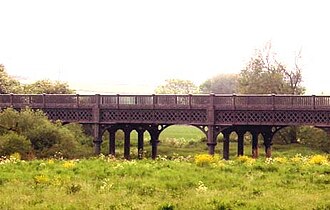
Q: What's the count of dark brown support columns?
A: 10